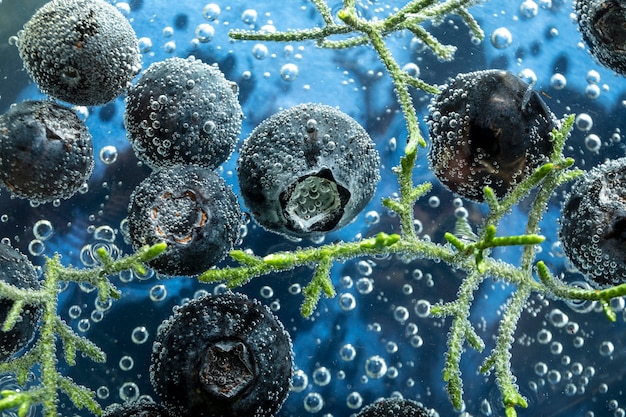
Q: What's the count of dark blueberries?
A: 12